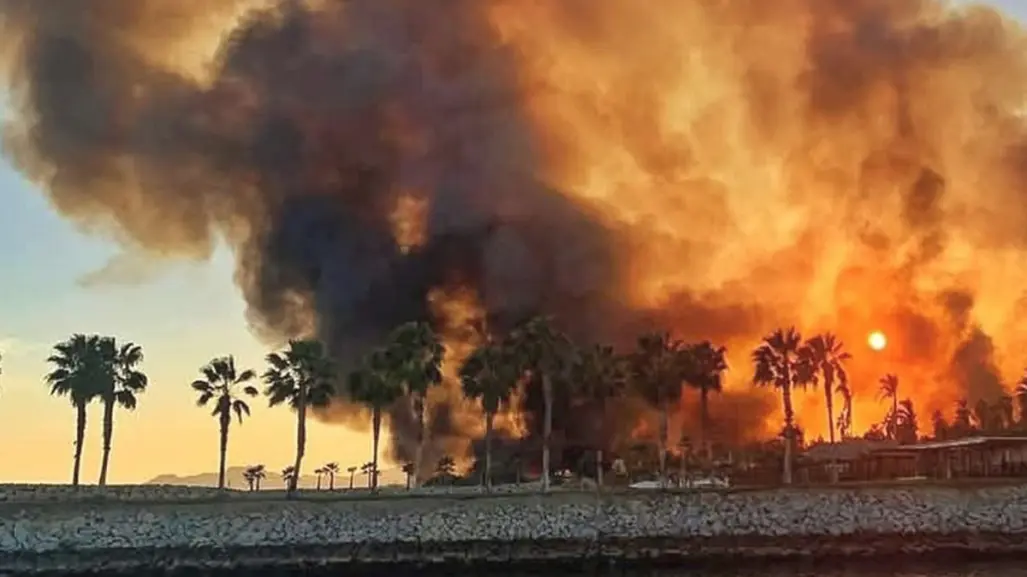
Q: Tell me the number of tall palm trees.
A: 13